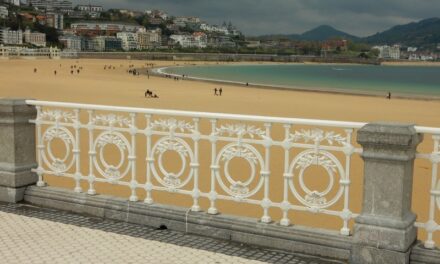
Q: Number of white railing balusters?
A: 11